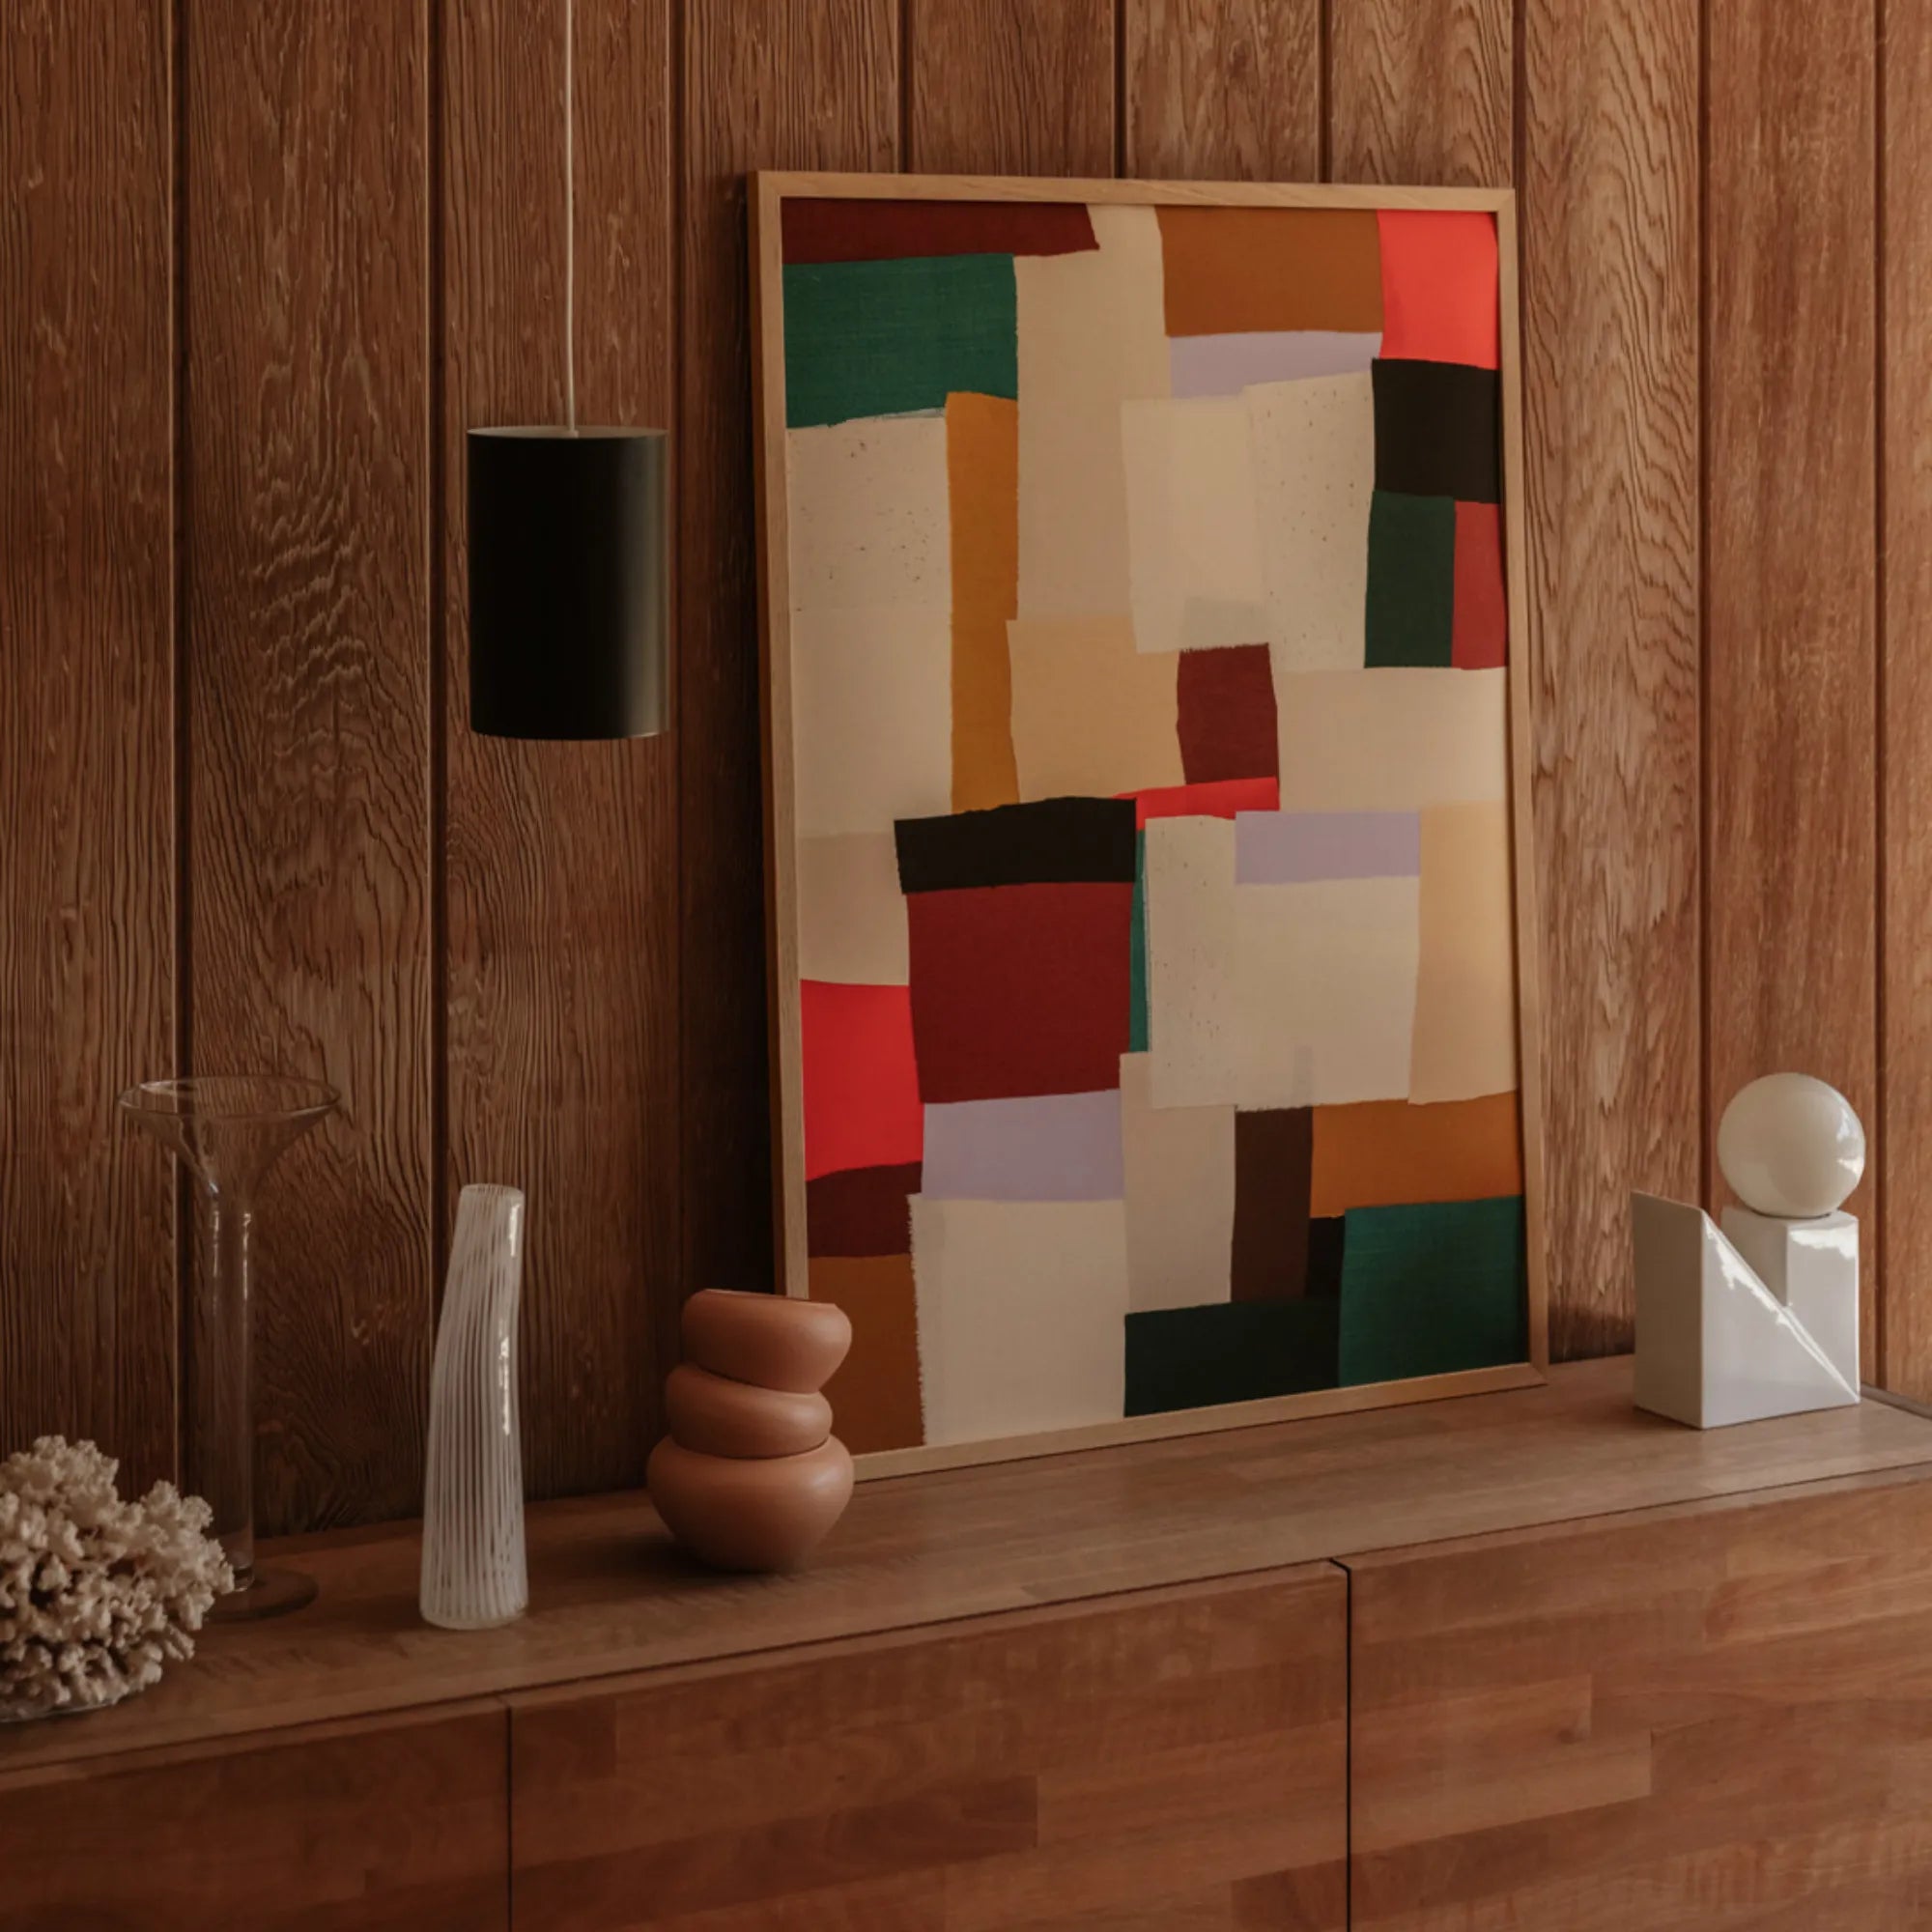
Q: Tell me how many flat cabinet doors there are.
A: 3